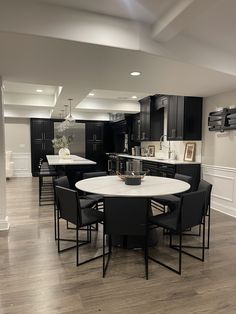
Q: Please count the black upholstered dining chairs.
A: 7